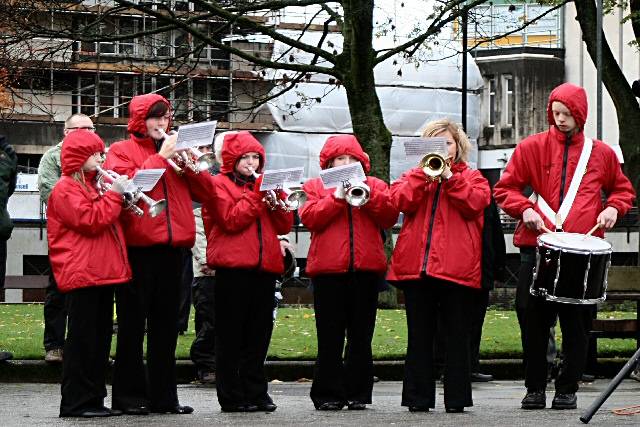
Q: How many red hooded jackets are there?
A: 6